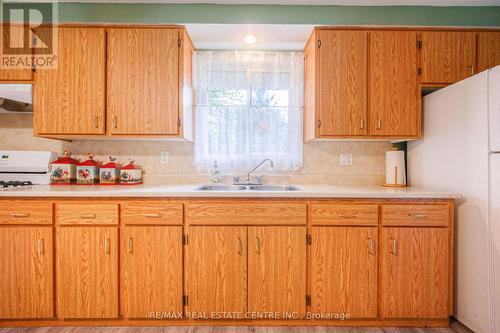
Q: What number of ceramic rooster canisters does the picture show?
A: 4